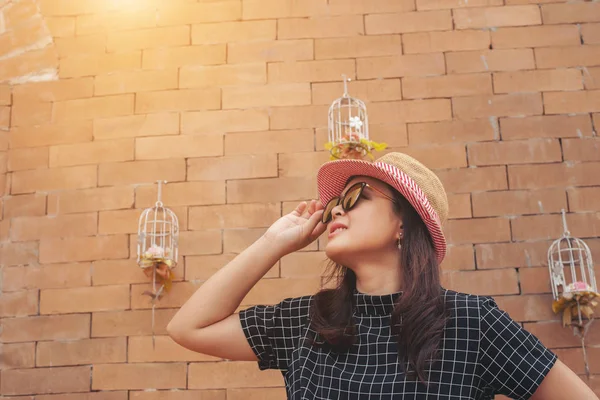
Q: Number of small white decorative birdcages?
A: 3